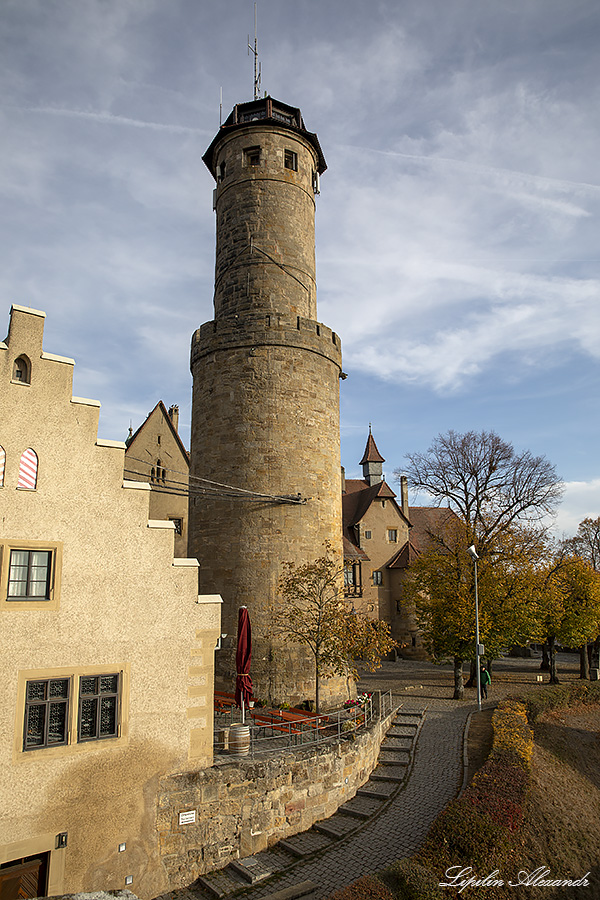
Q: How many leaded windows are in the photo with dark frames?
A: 2